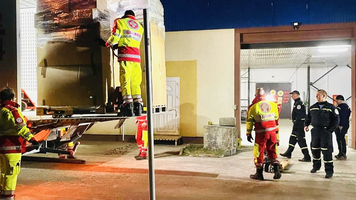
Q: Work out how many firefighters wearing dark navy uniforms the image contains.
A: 3